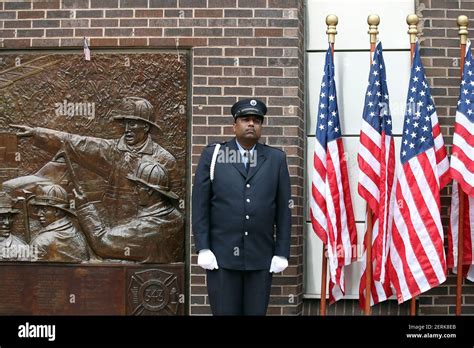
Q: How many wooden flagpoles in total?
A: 4